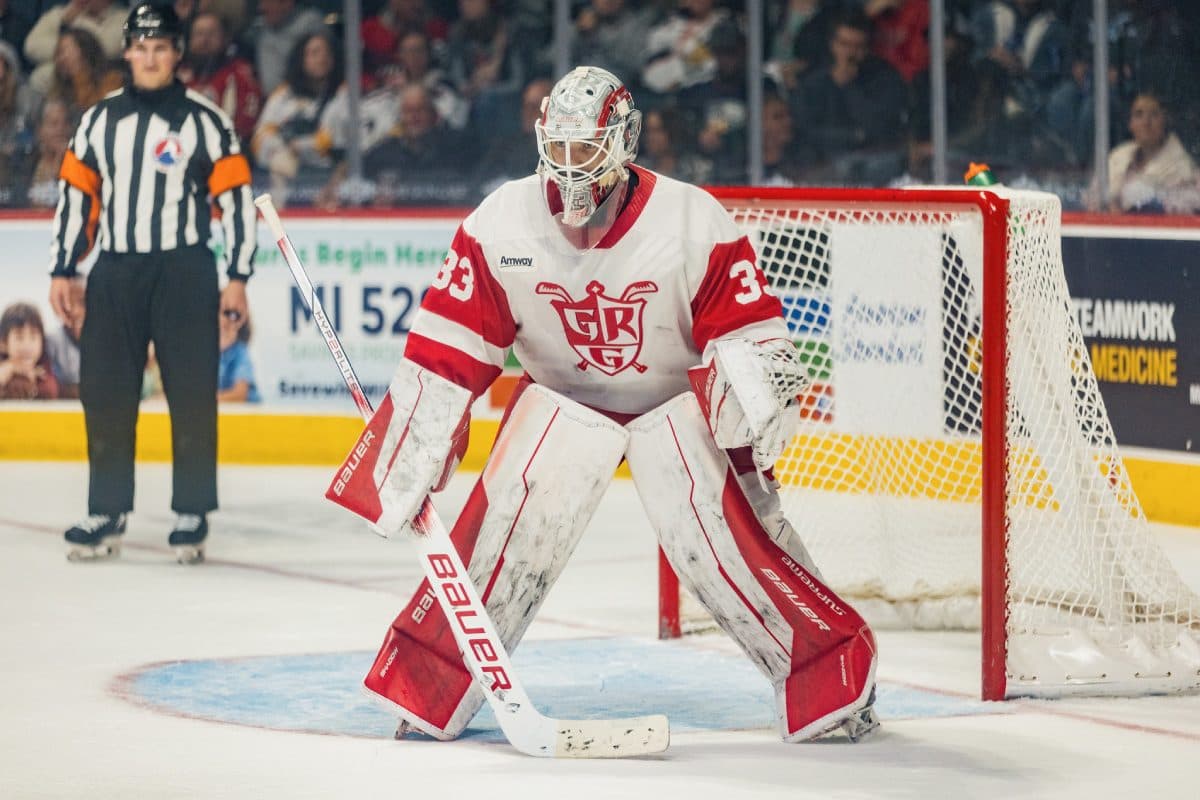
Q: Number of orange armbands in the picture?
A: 2